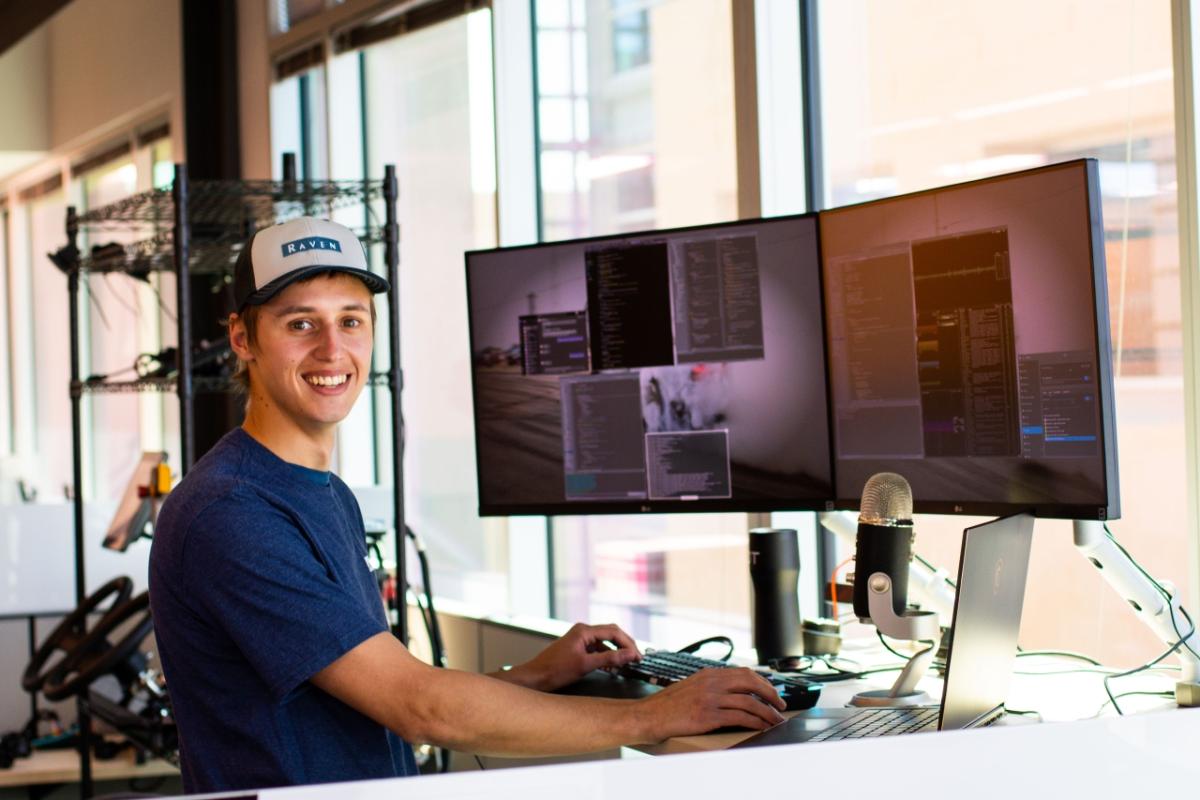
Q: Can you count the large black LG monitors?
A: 2